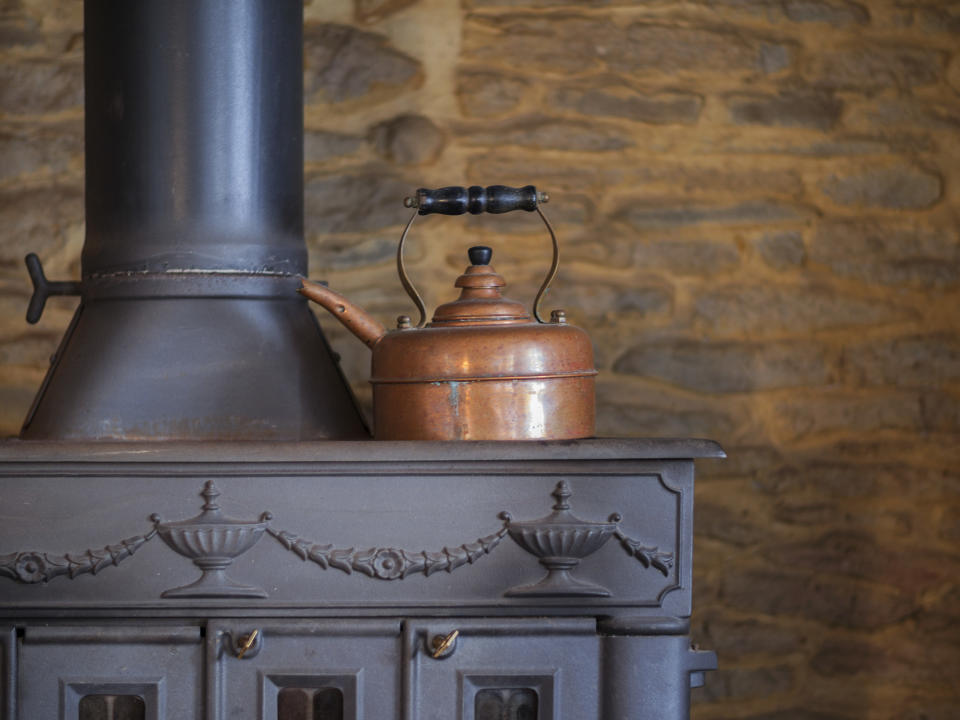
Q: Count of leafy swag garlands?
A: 3